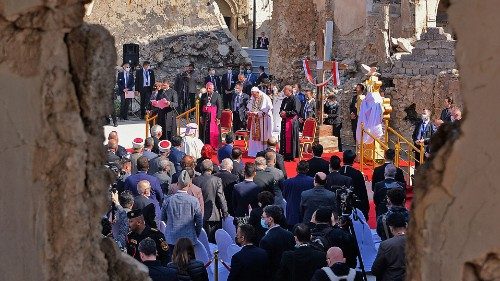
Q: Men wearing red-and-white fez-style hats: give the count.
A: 2